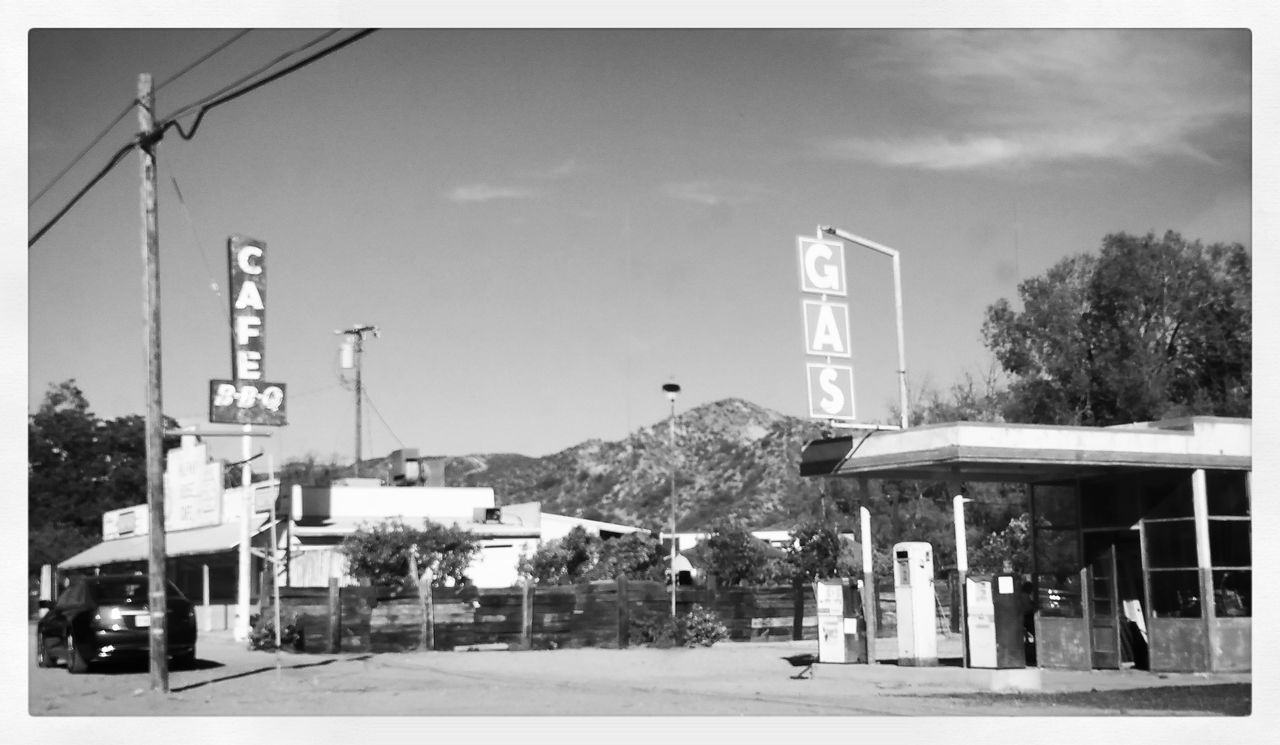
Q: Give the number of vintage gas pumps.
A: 3